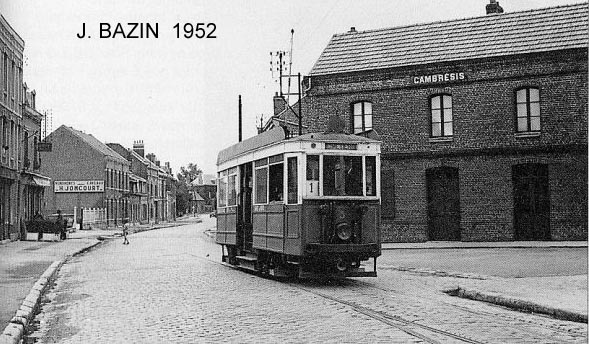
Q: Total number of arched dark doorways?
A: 2